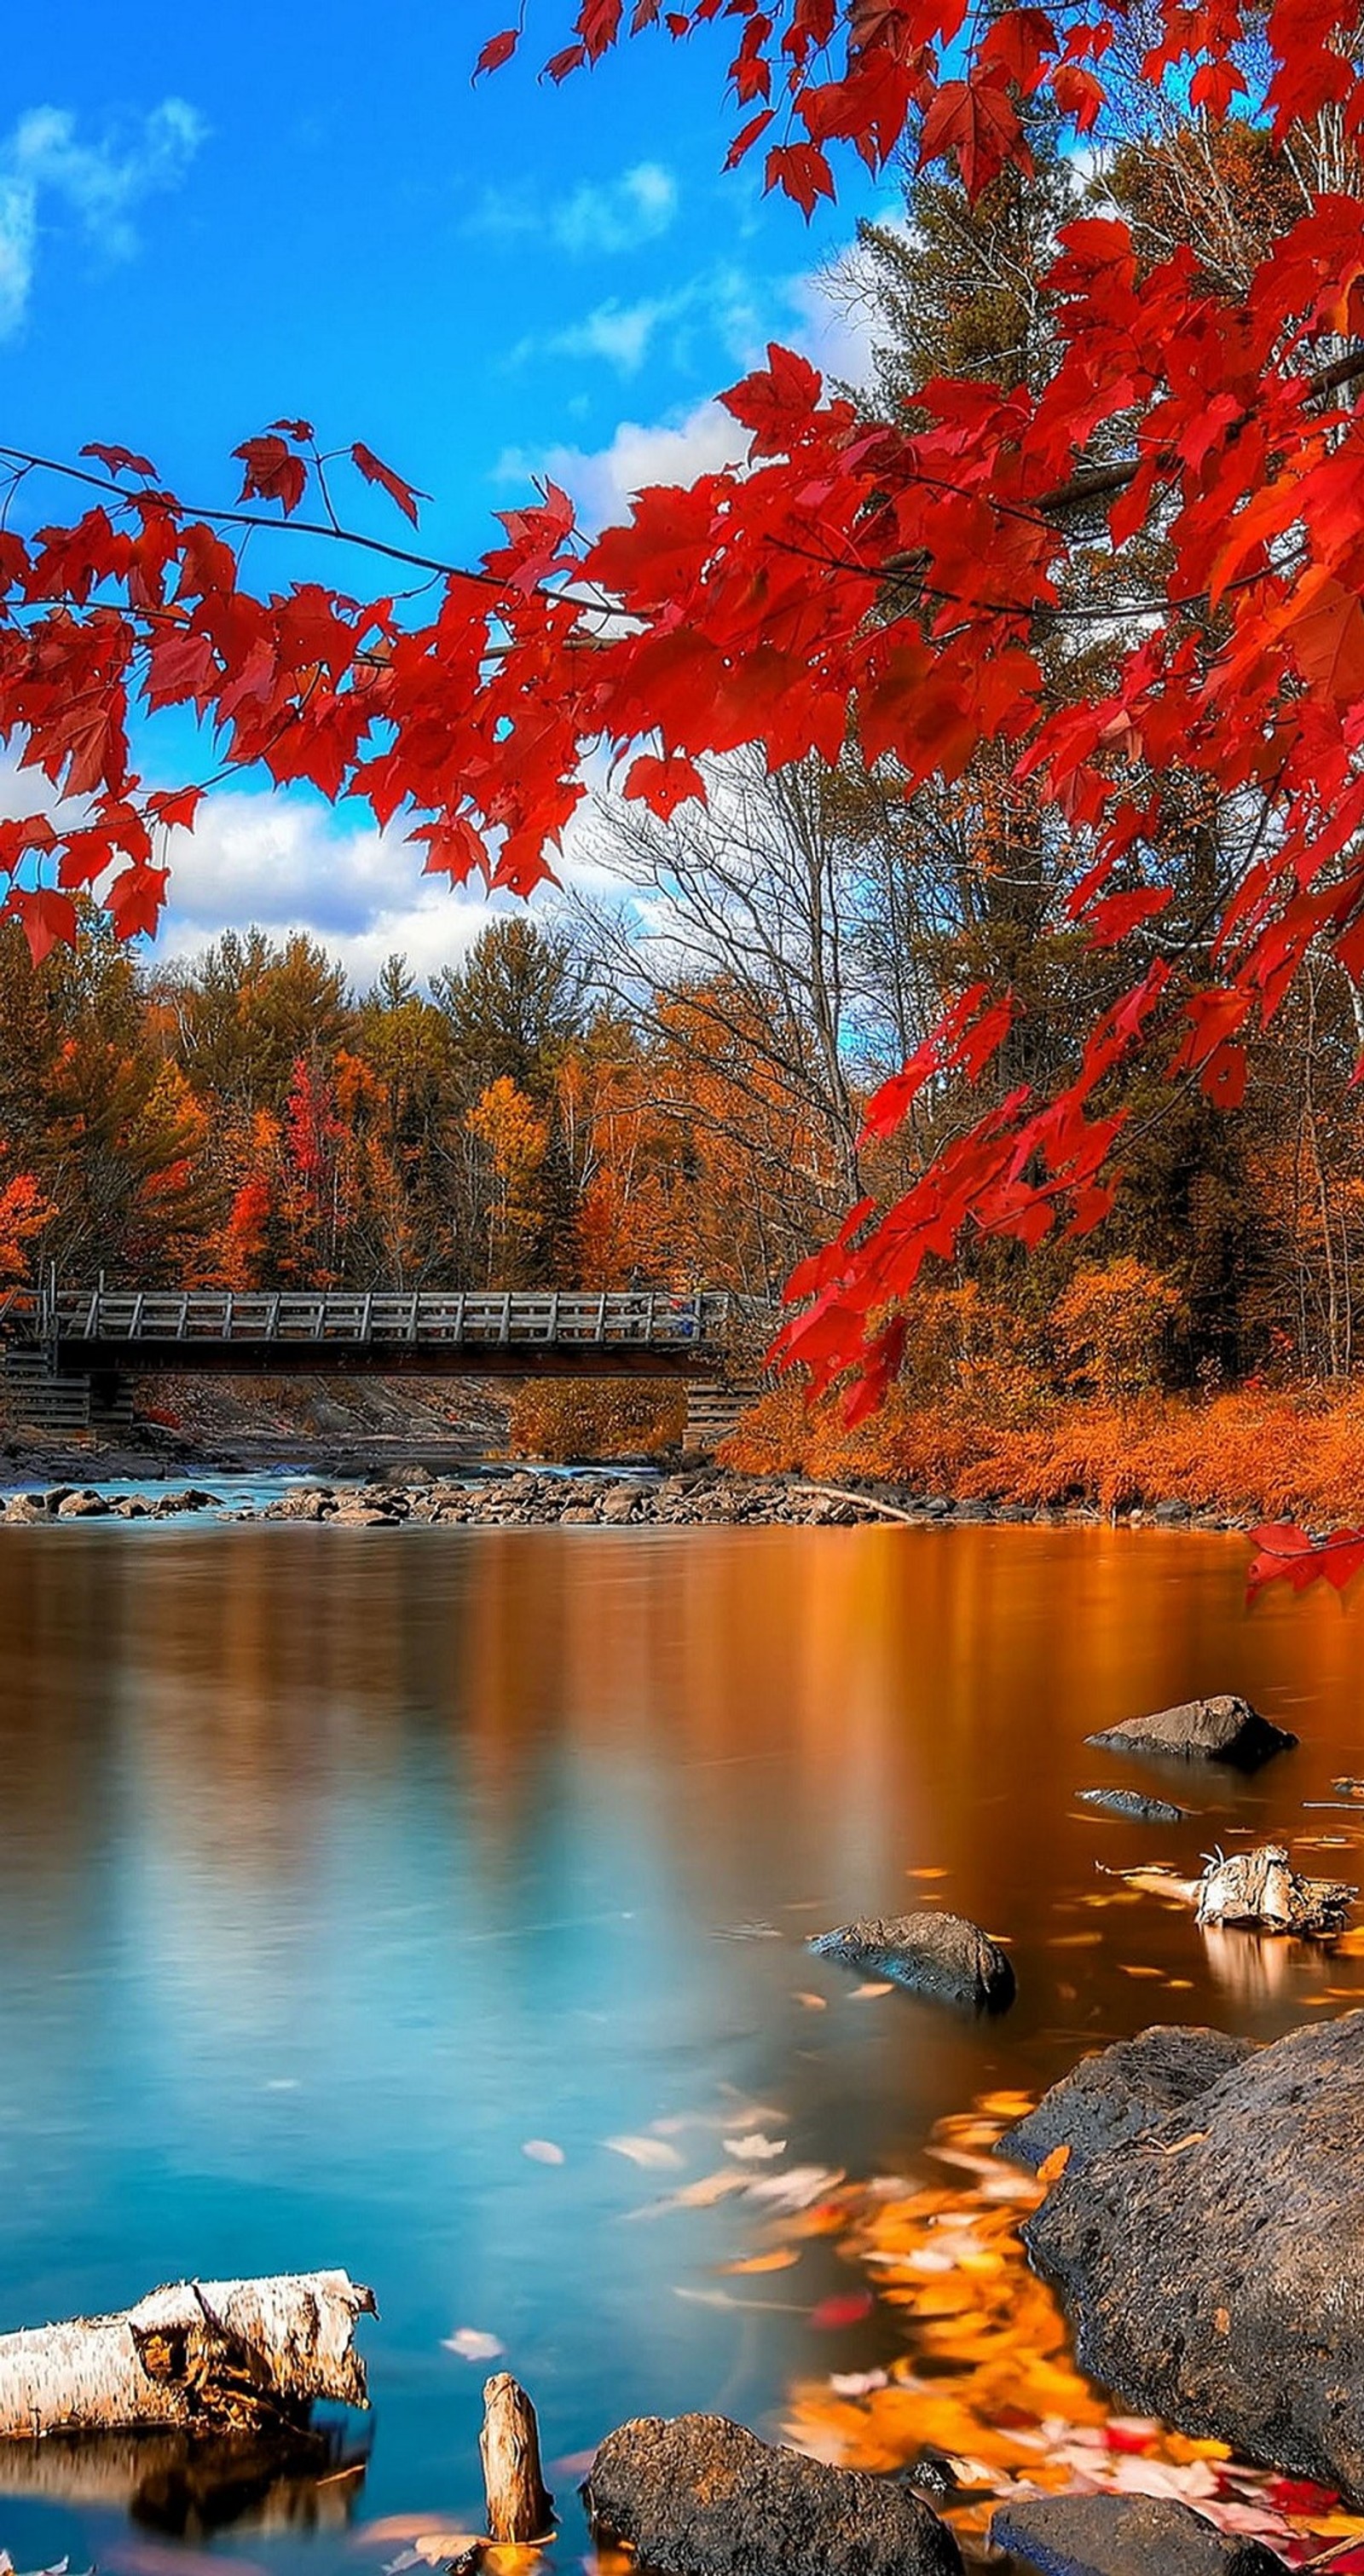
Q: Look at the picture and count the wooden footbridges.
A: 1